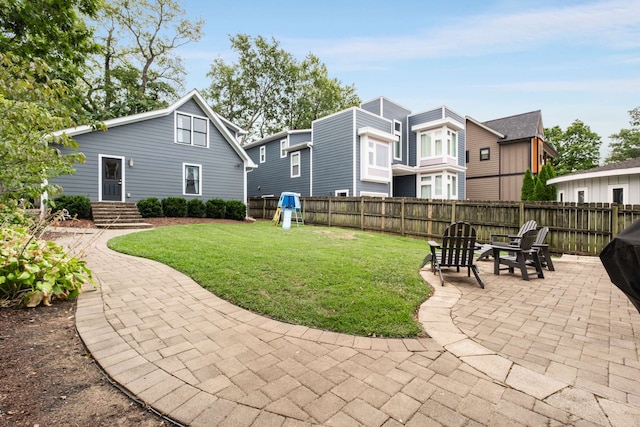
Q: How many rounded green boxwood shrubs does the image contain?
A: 6